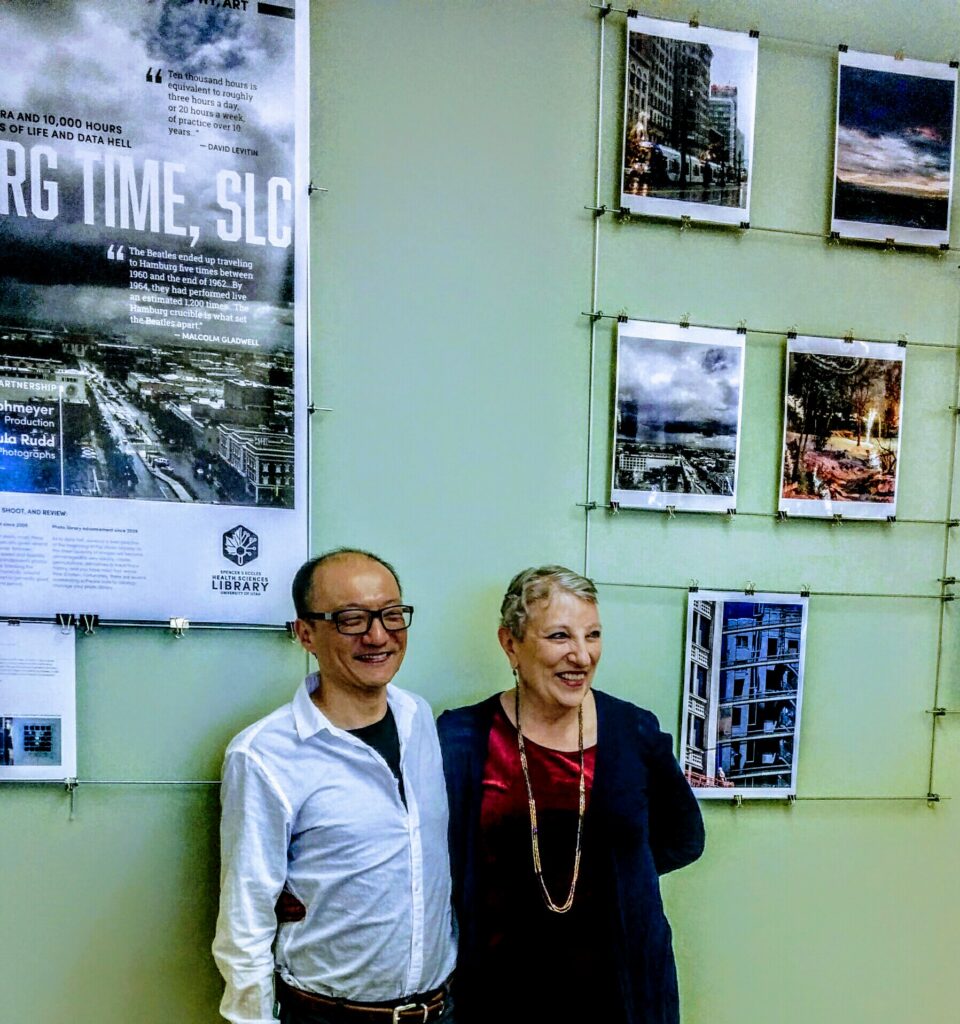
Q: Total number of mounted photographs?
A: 5